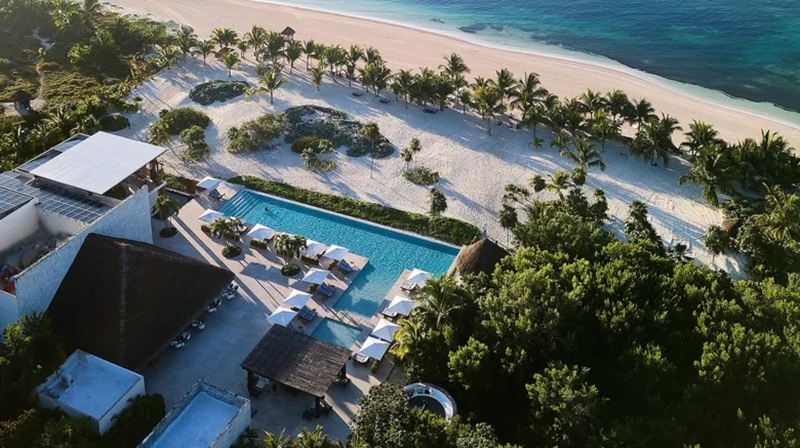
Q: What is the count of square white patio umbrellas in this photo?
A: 12